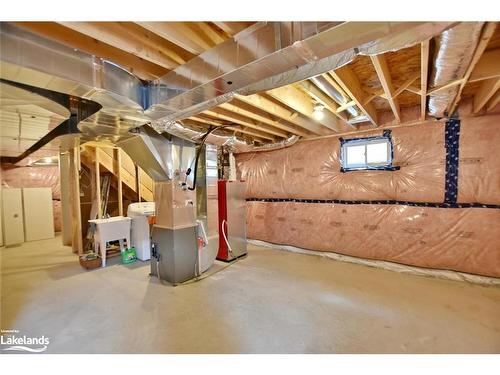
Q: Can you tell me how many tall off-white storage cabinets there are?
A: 2